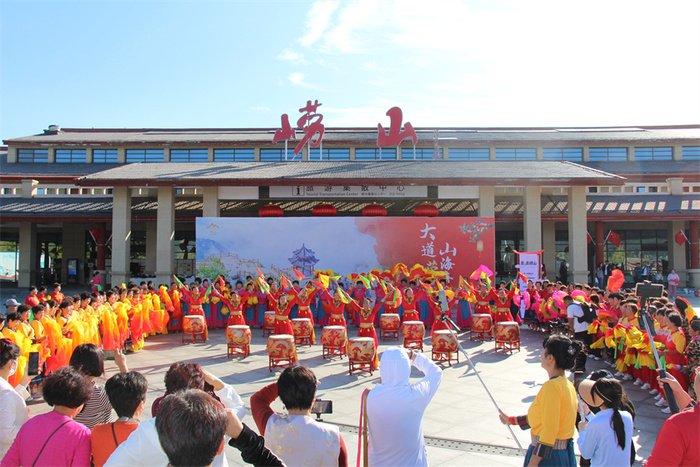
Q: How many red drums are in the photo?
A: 12